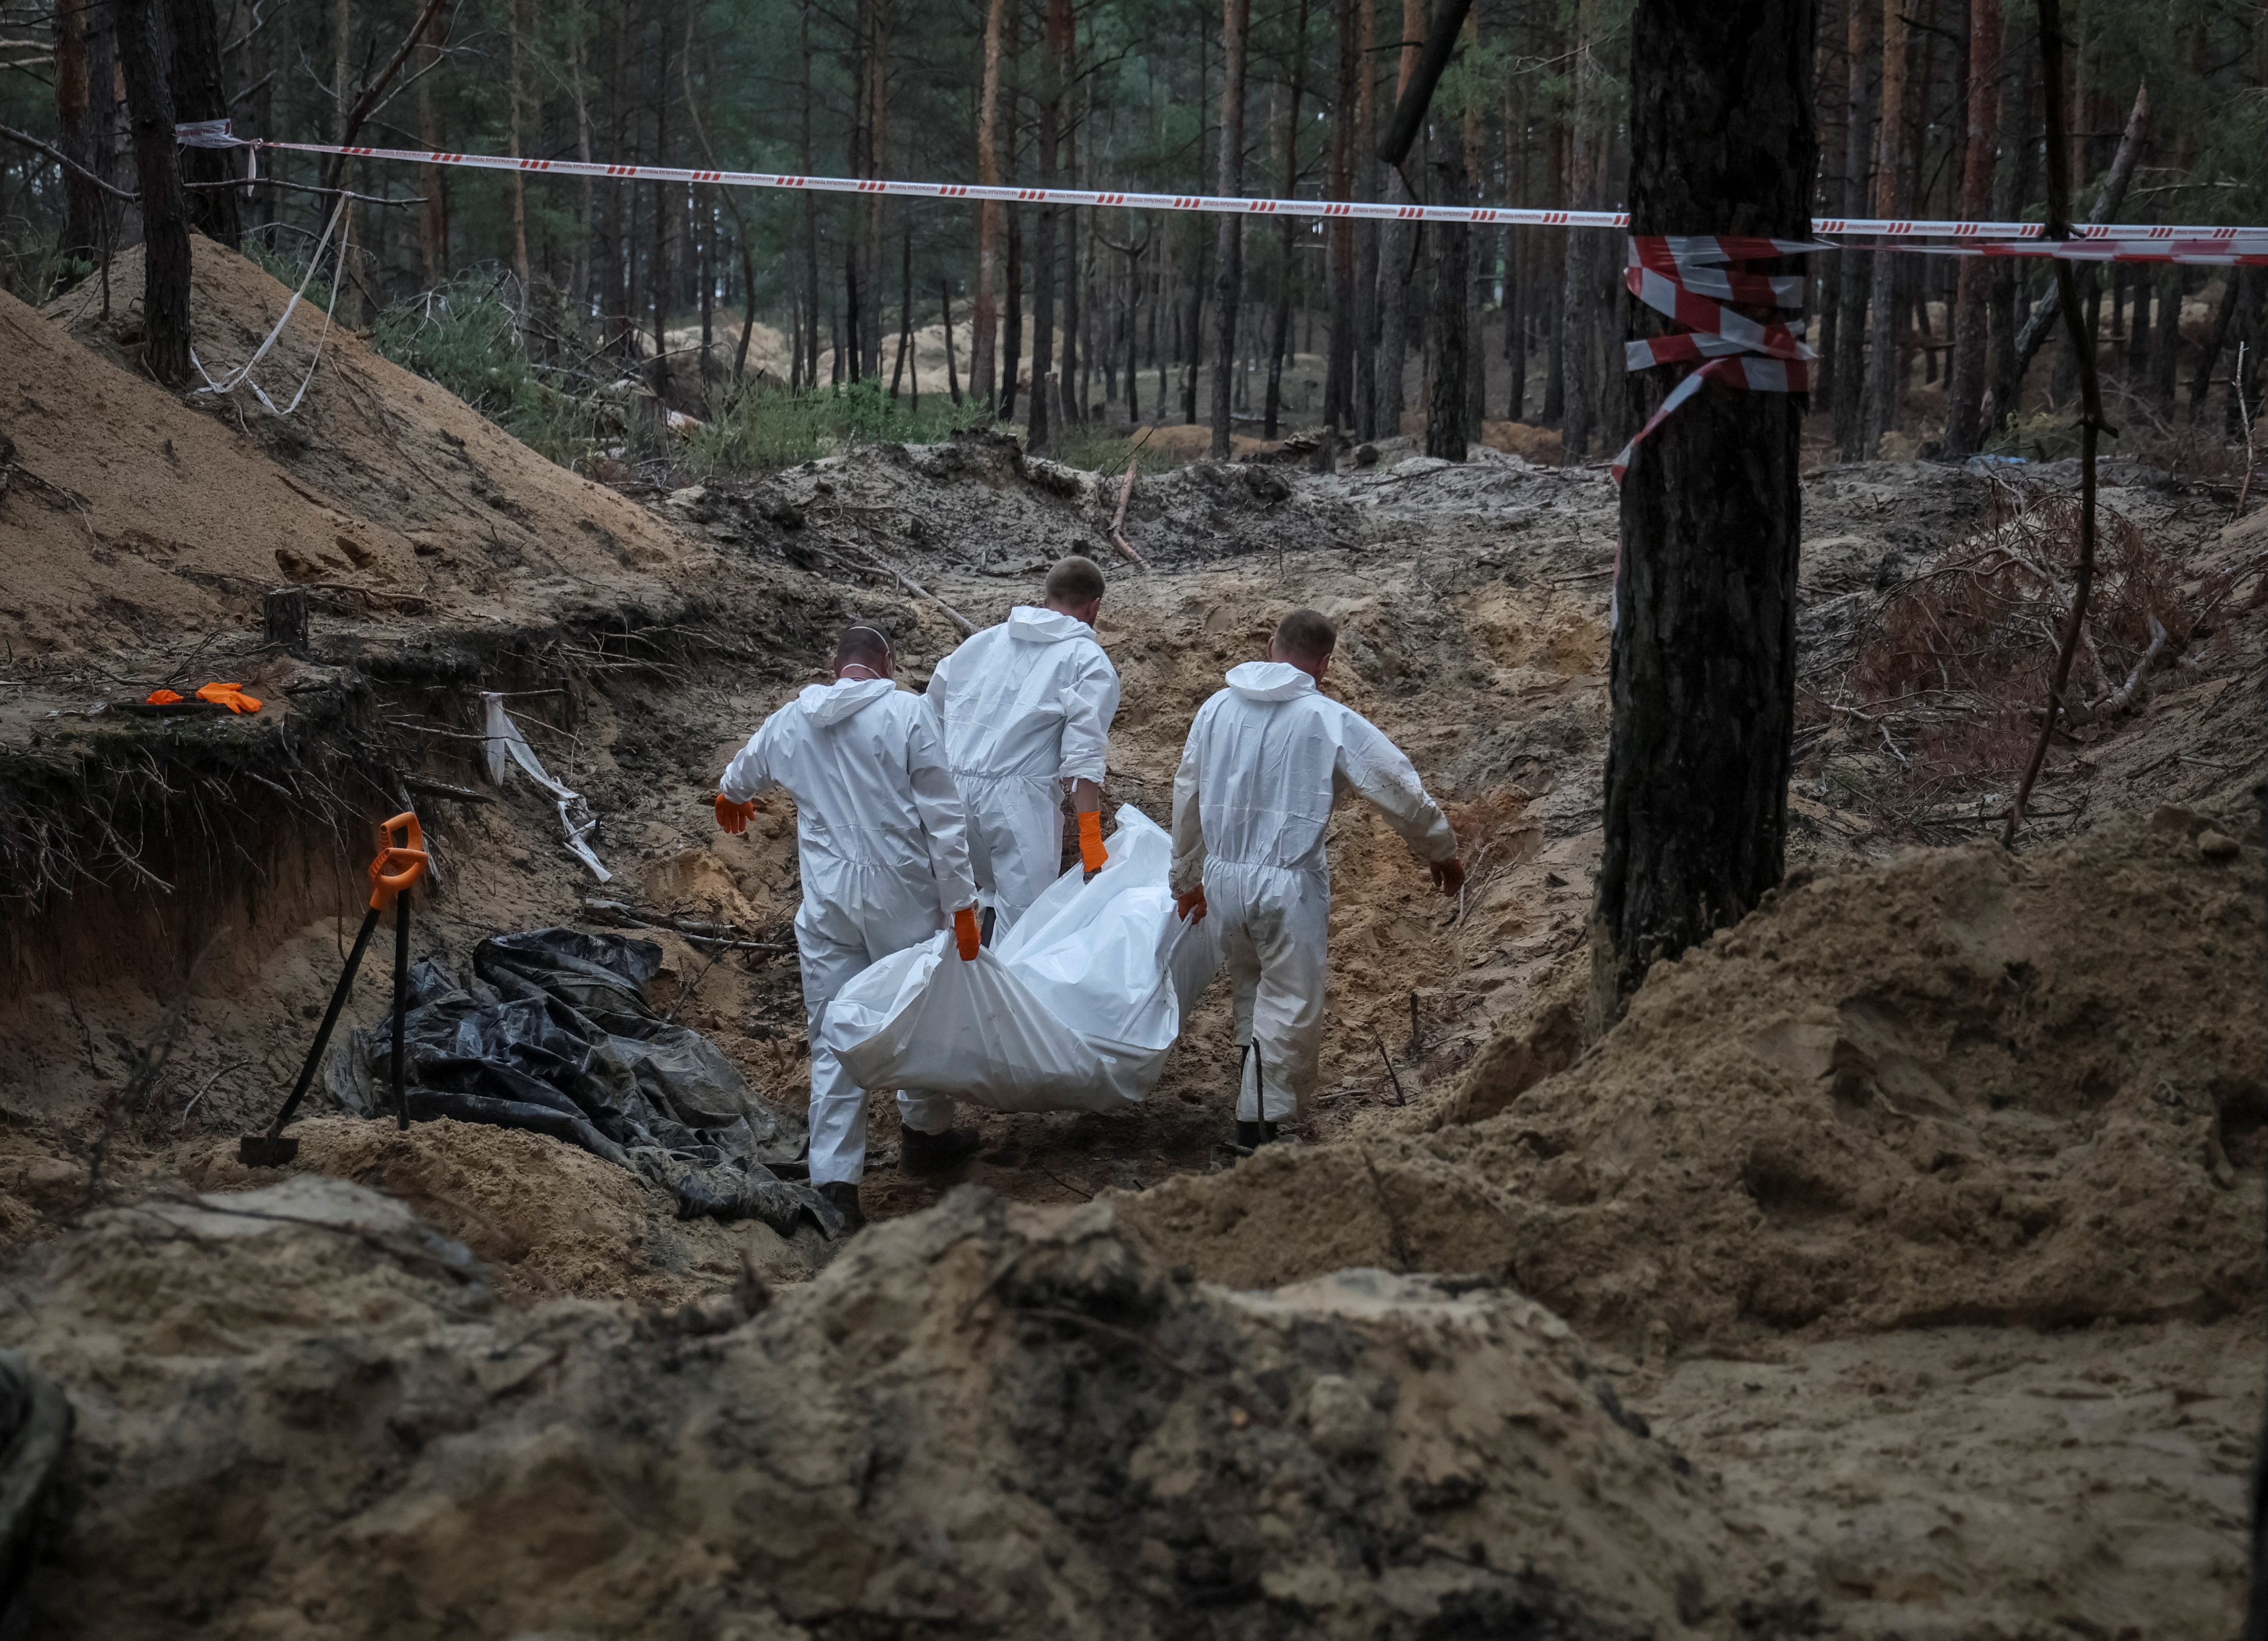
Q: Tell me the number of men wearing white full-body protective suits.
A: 3